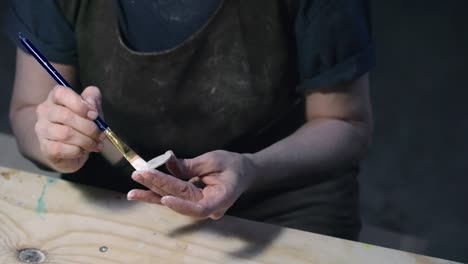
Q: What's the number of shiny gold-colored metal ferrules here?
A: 1